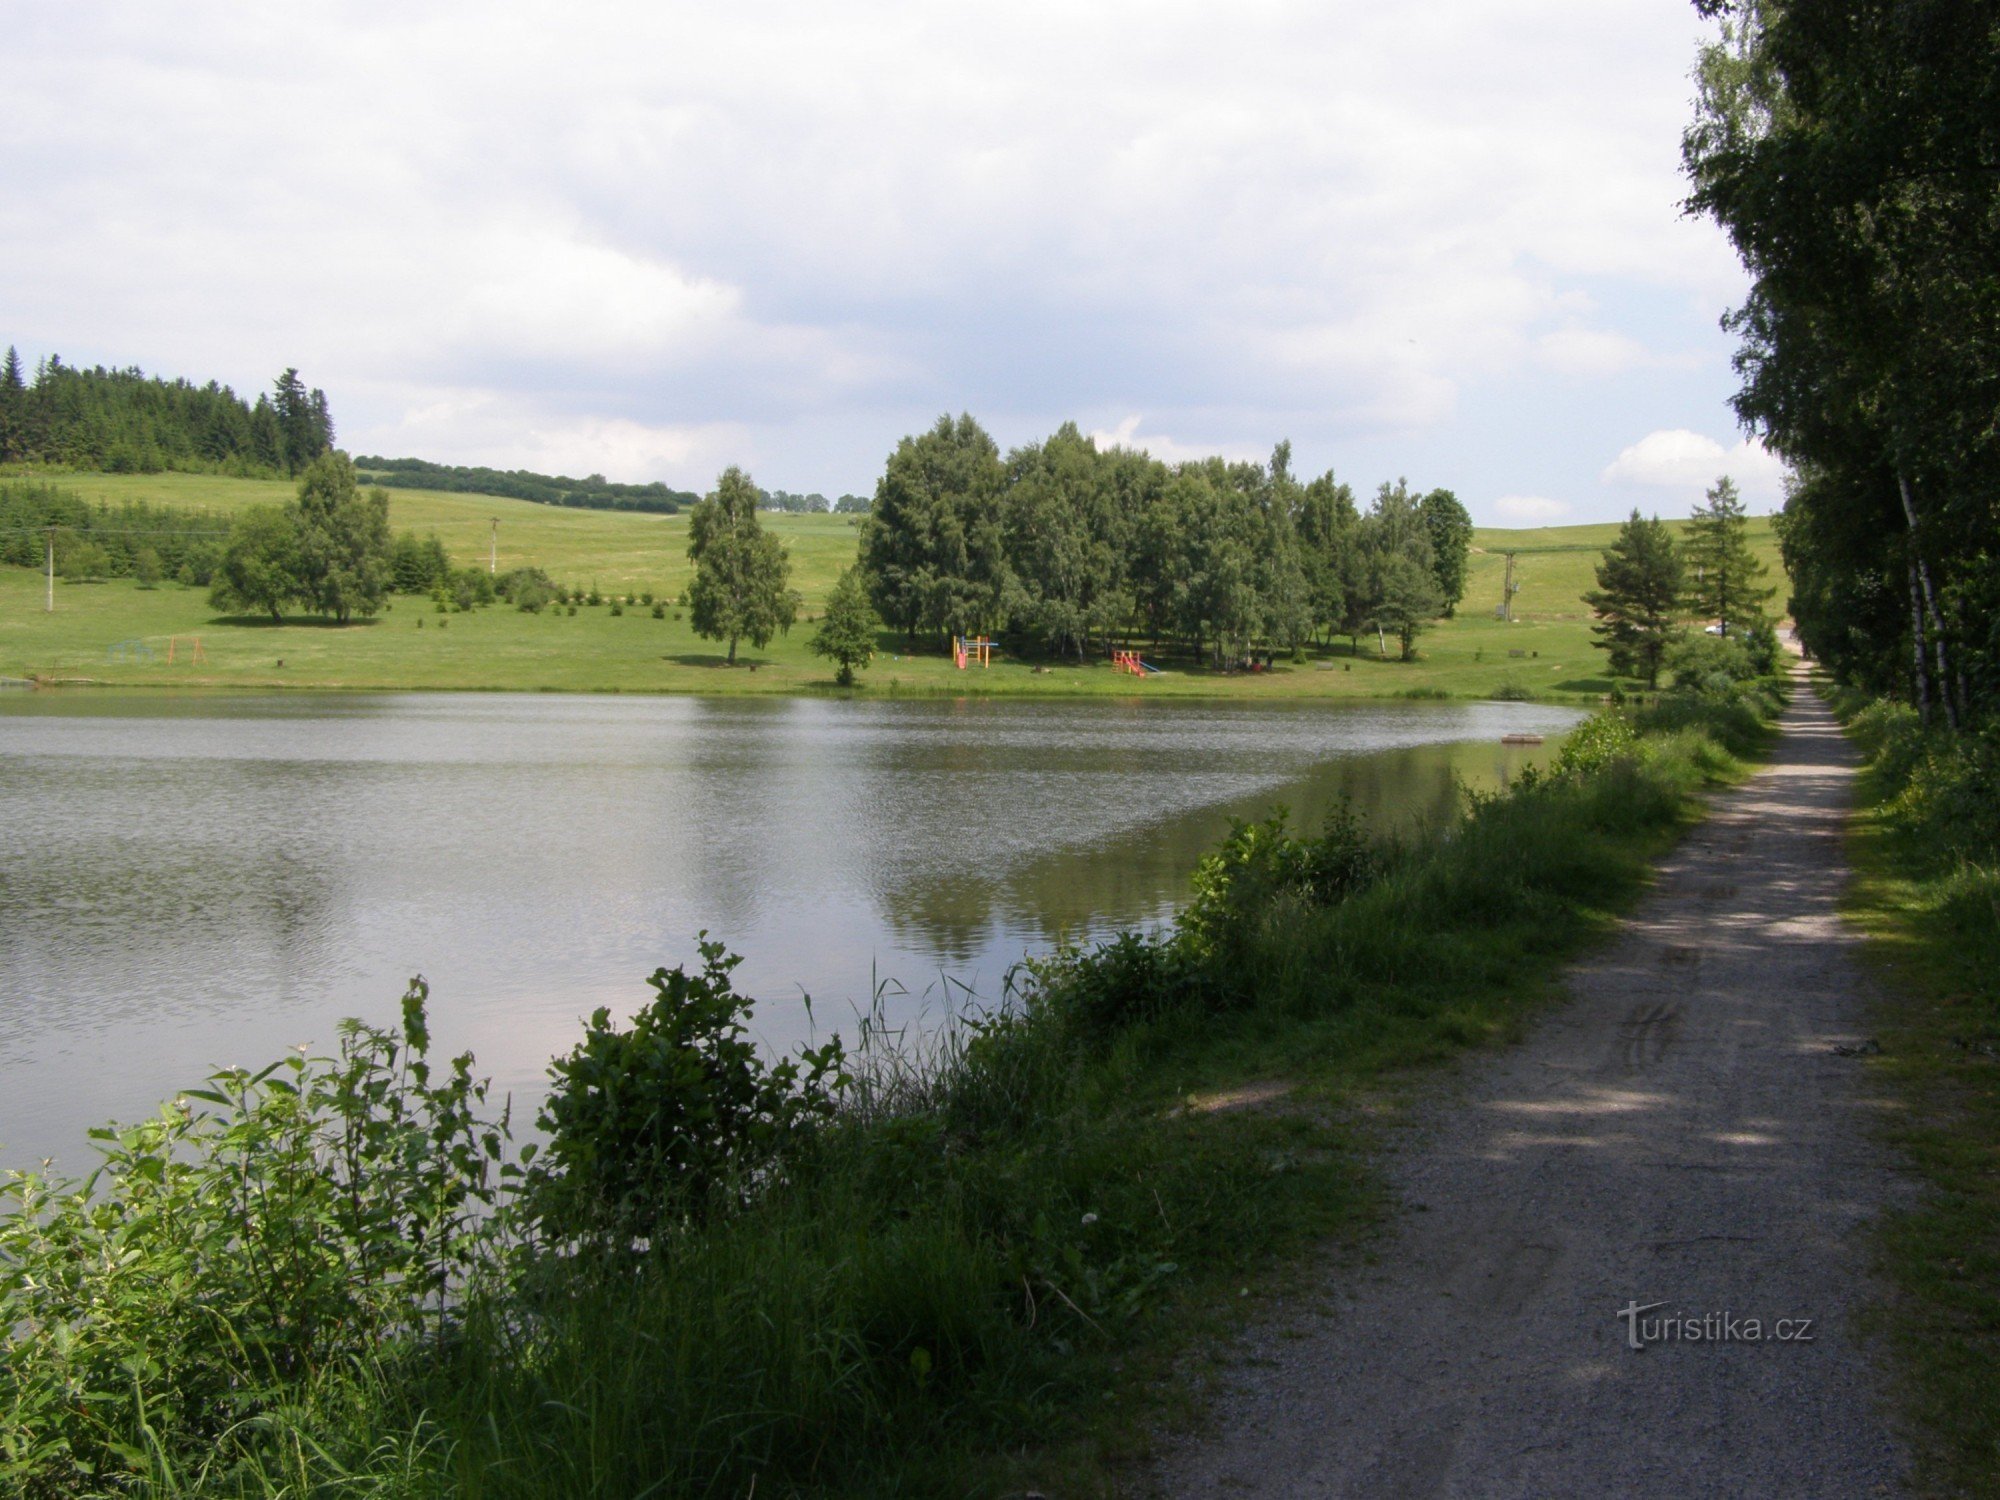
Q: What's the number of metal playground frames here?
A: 4